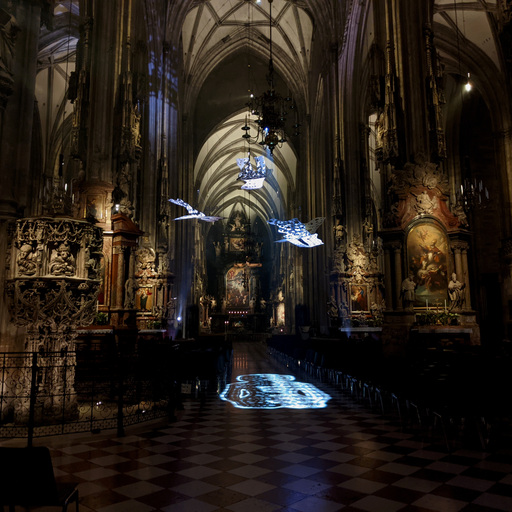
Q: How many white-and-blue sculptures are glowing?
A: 3